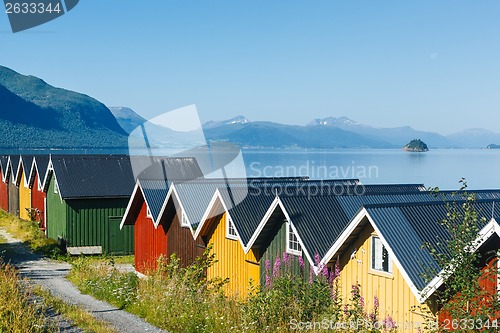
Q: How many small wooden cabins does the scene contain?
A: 11